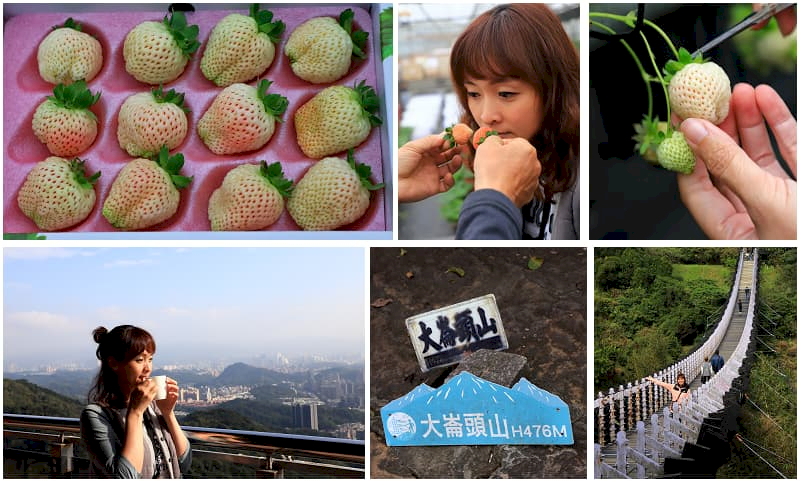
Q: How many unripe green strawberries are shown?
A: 1